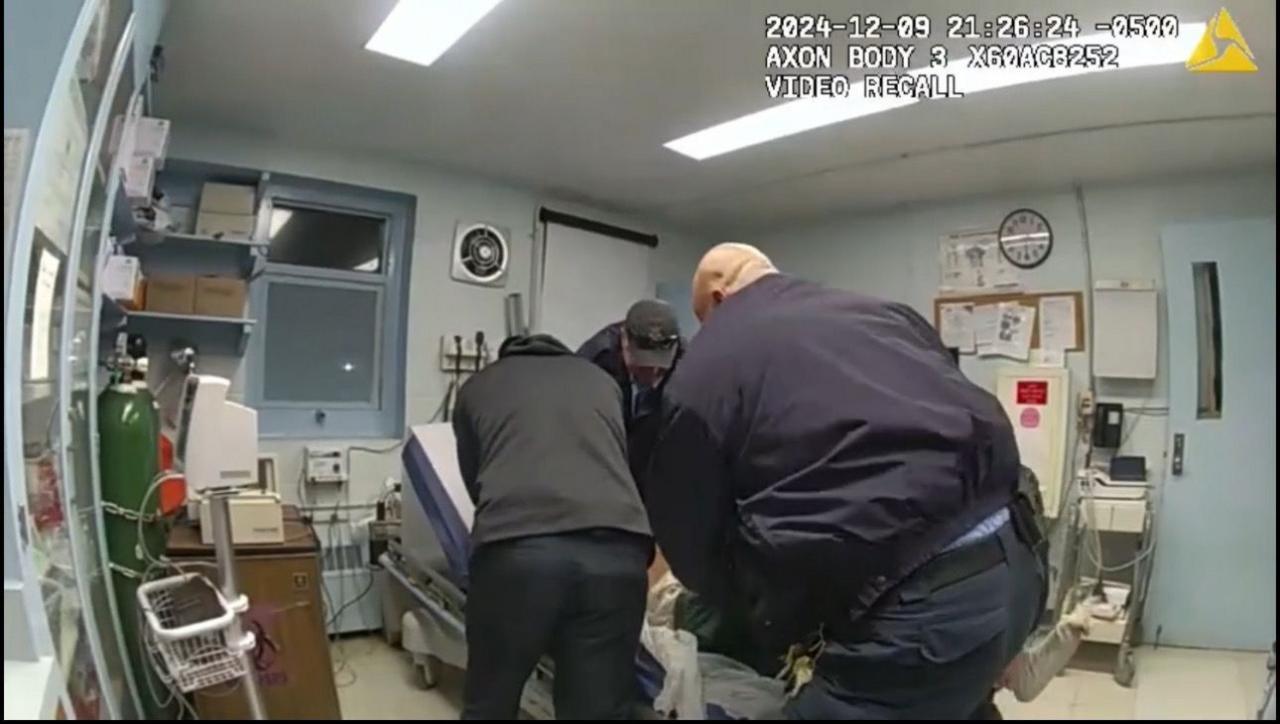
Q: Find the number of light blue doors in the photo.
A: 1